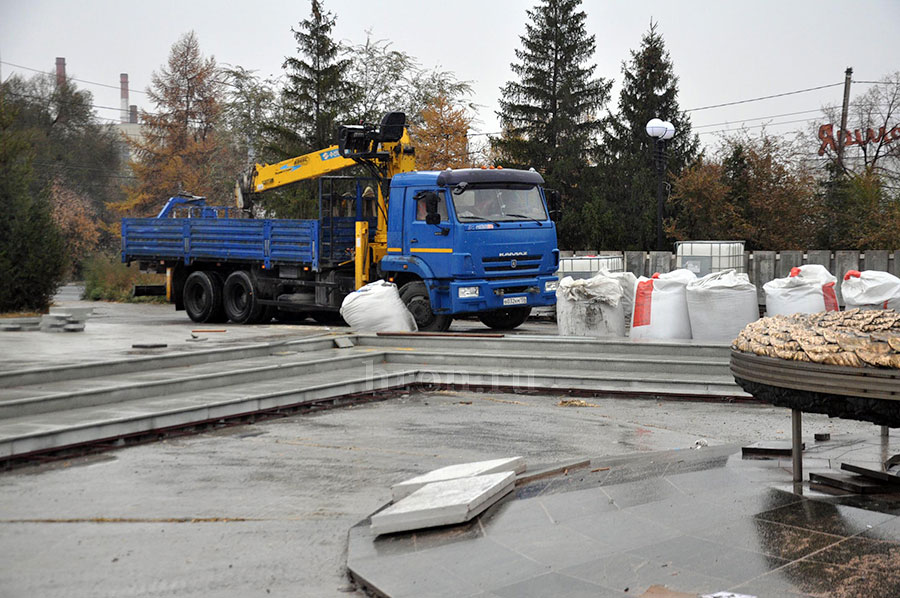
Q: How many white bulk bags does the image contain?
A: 7